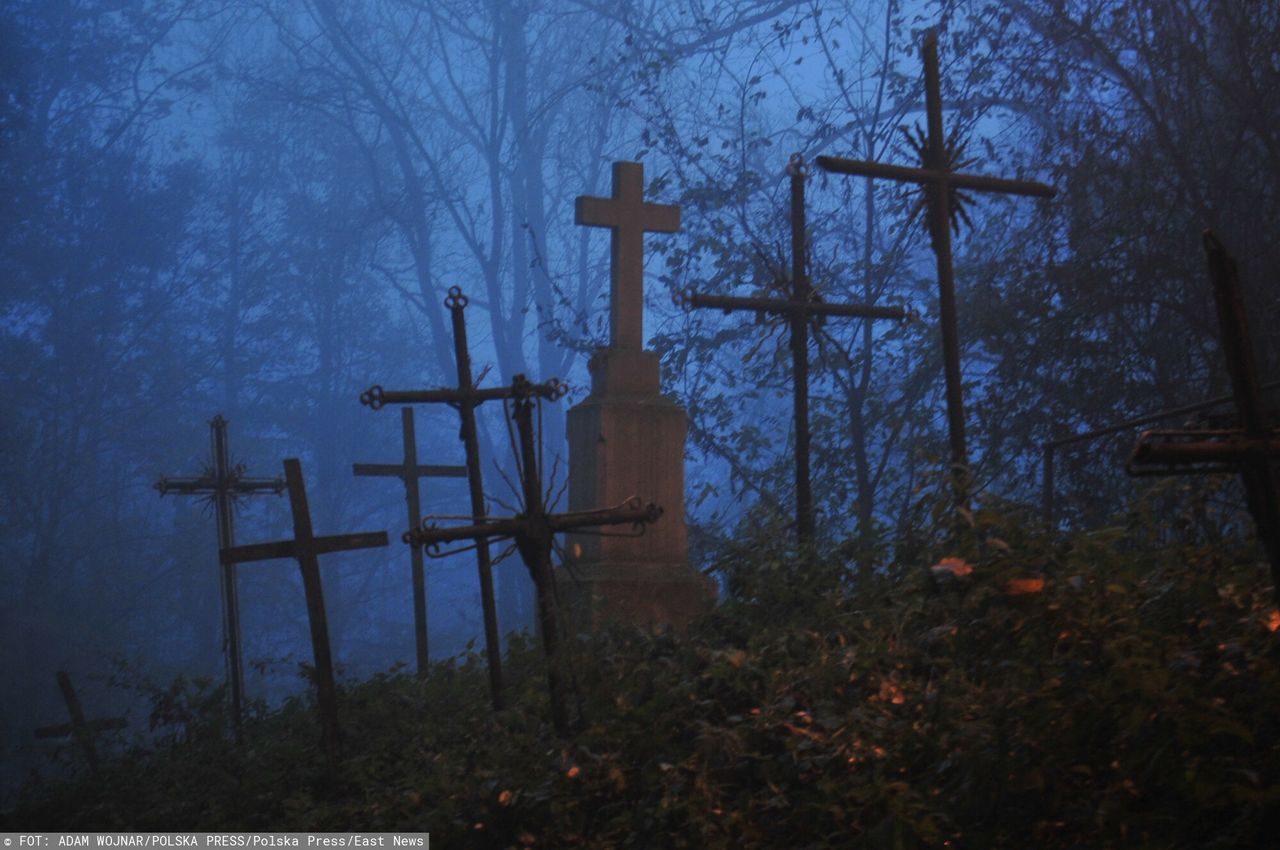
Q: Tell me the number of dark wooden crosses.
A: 9